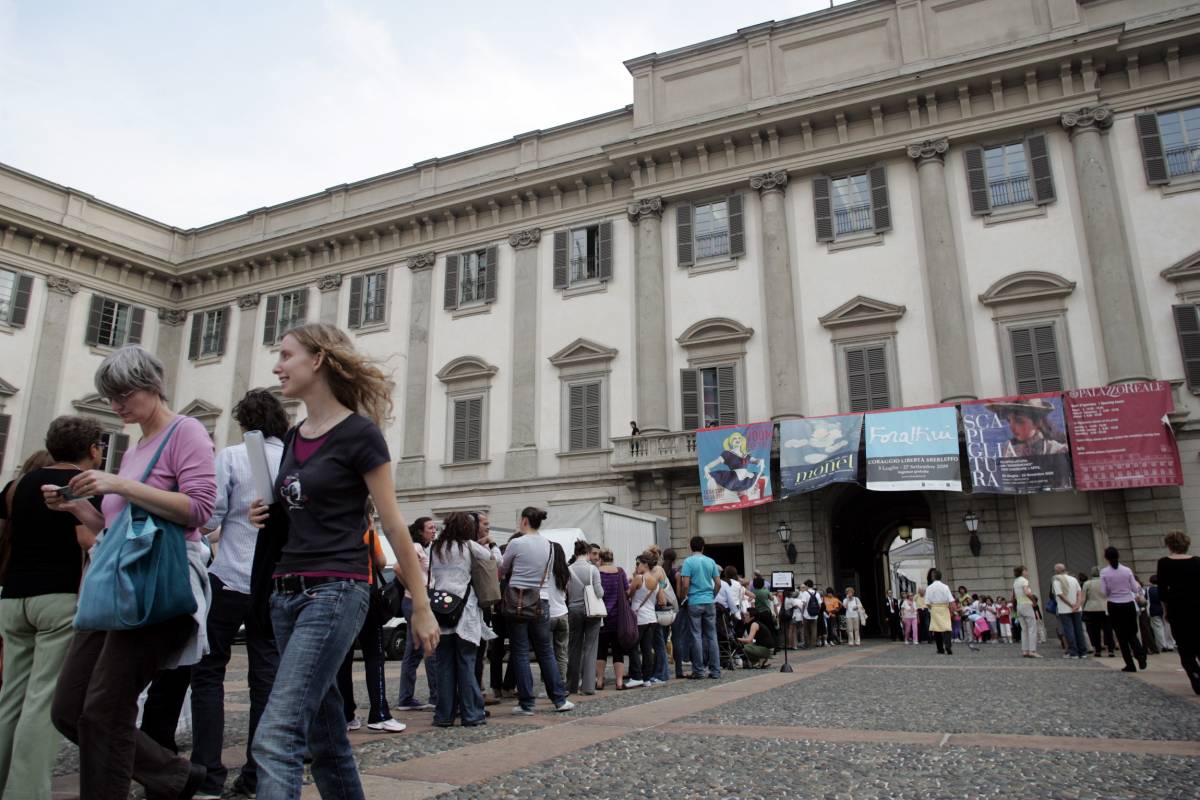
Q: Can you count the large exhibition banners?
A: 5